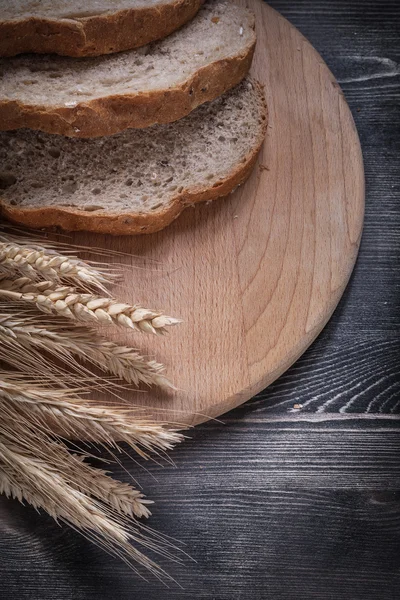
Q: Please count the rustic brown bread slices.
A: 3